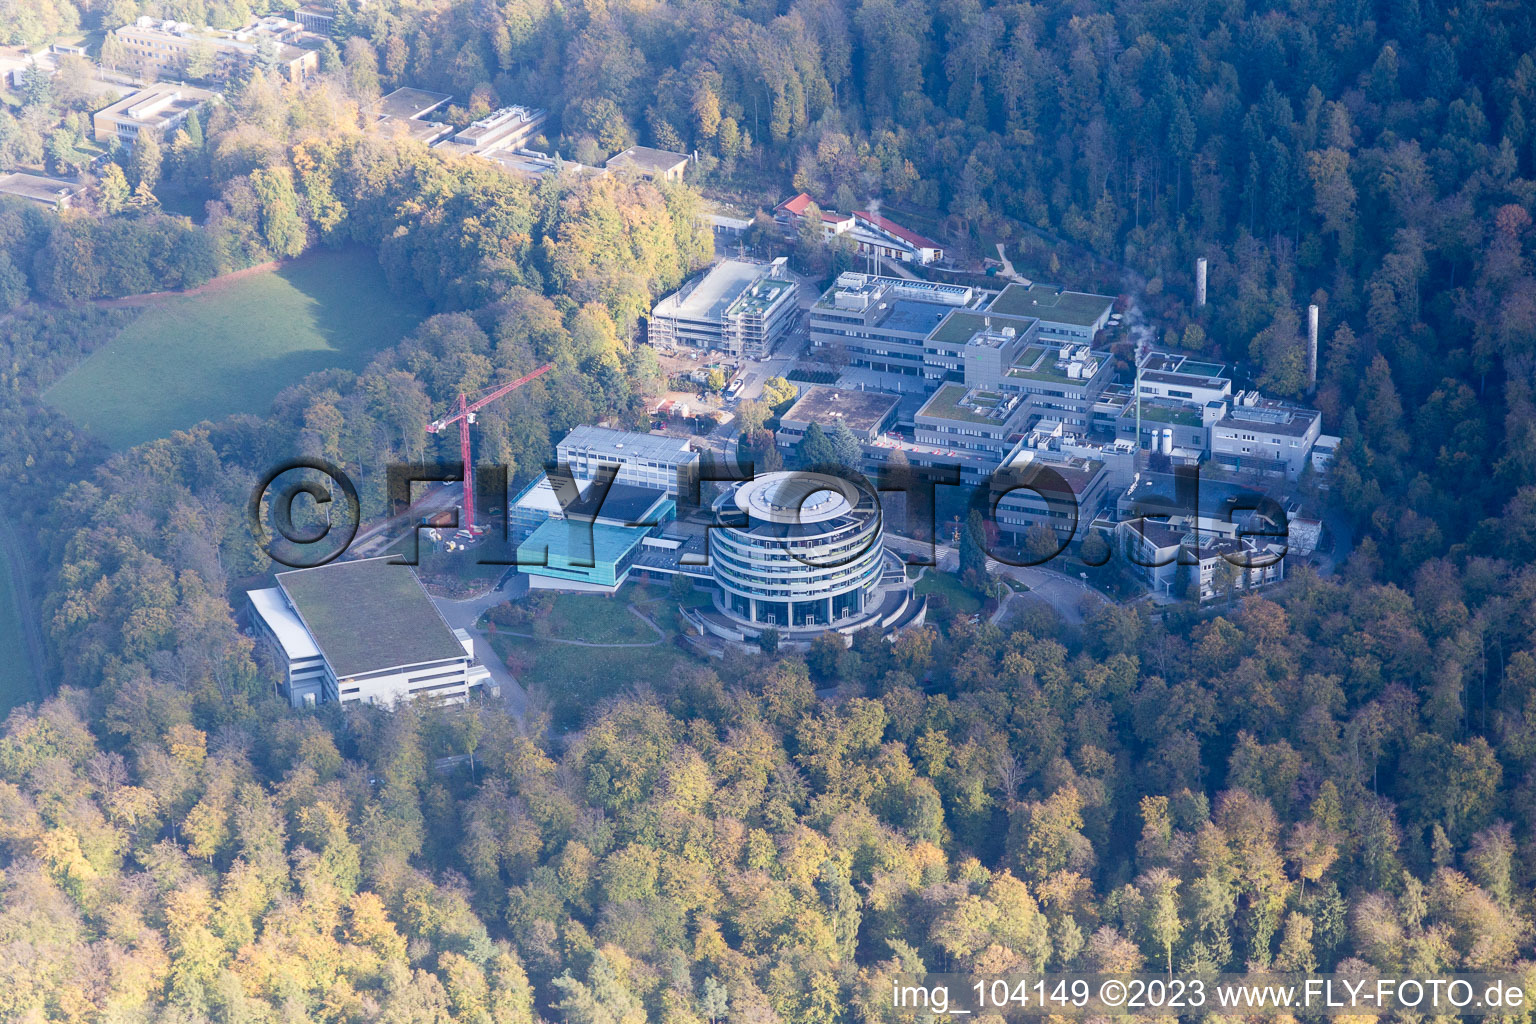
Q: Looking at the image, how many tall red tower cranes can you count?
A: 1